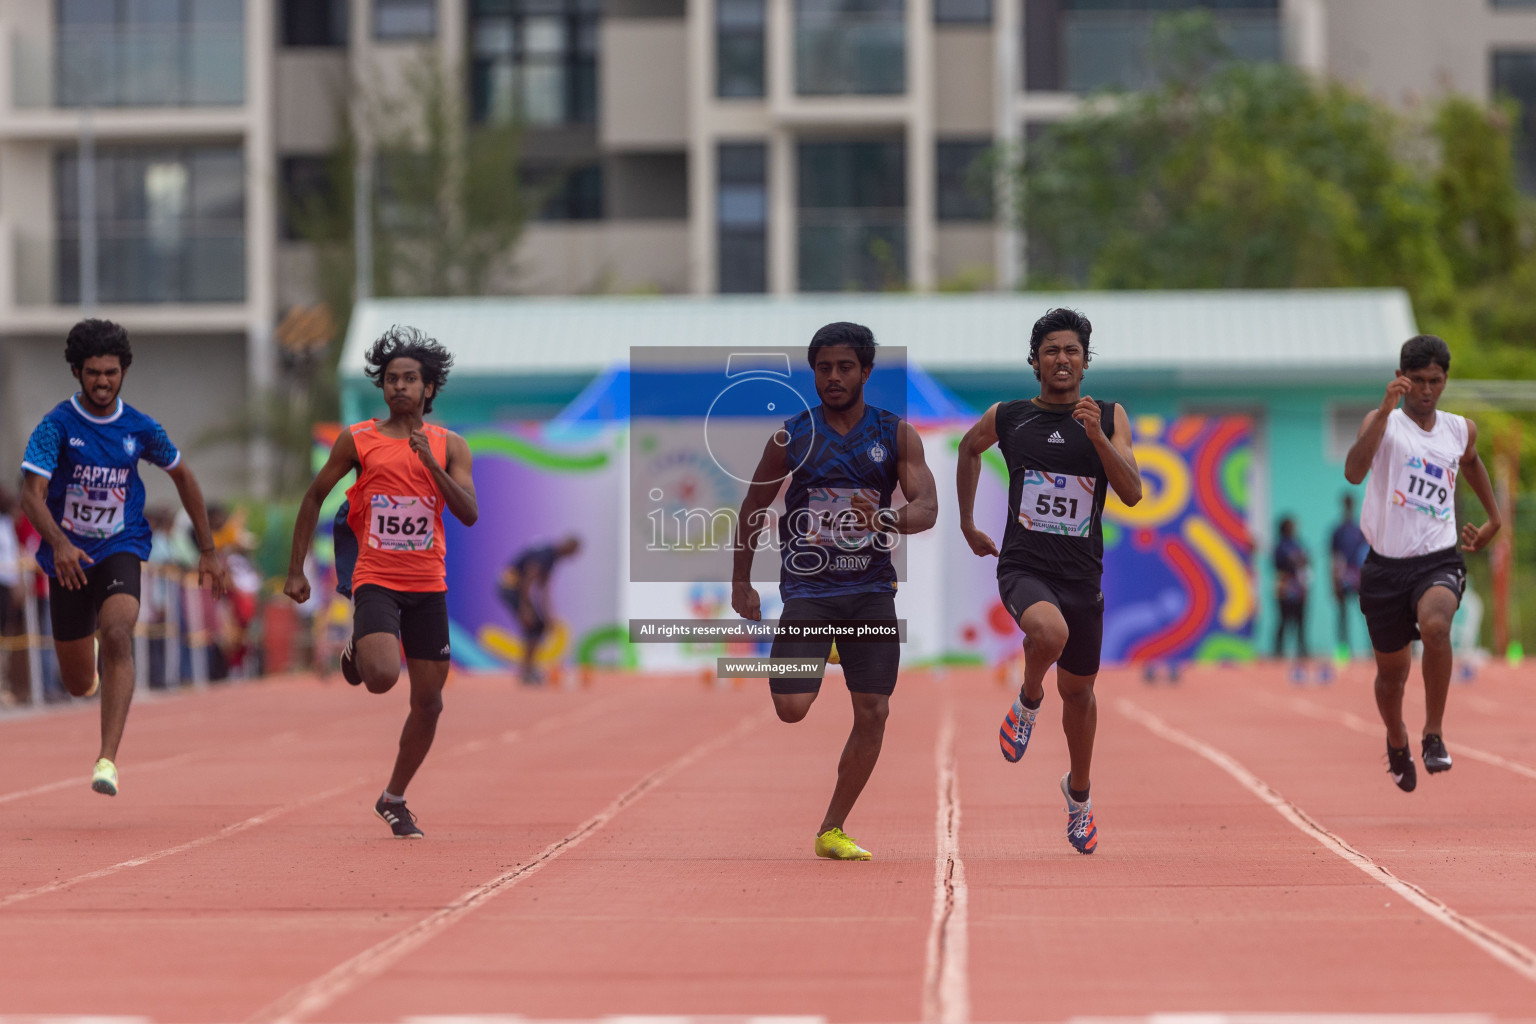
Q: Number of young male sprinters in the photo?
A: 5